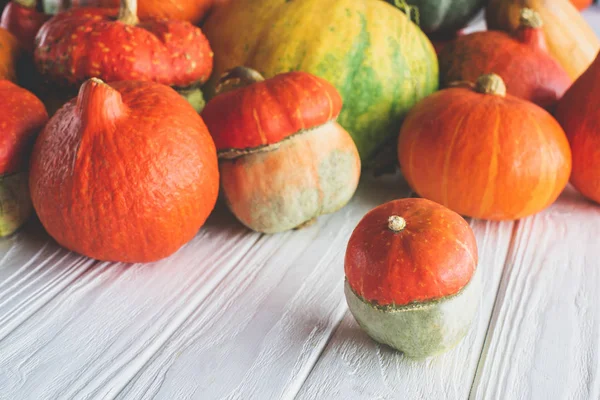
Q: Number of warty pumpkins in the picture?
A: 1